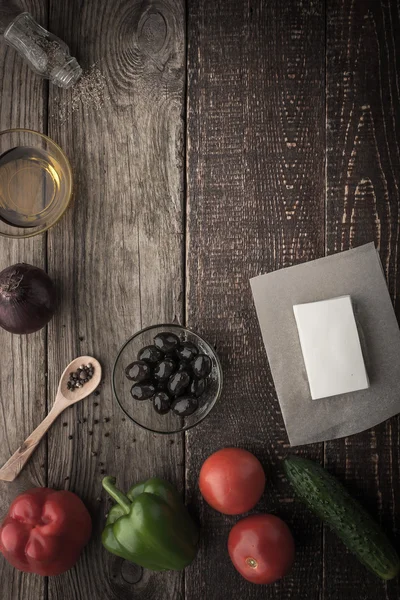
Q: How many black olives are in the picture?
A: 11